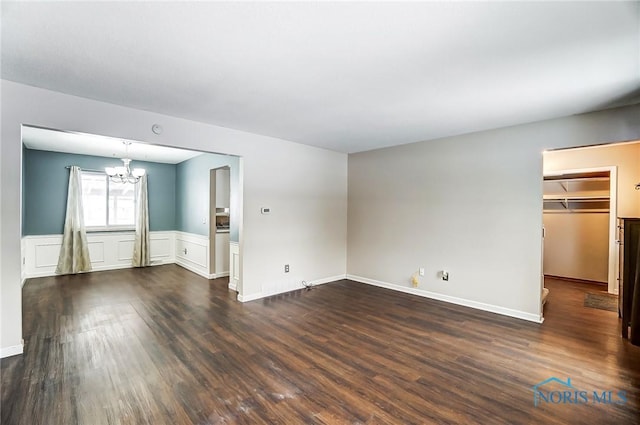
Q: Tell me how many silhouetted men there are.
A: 0